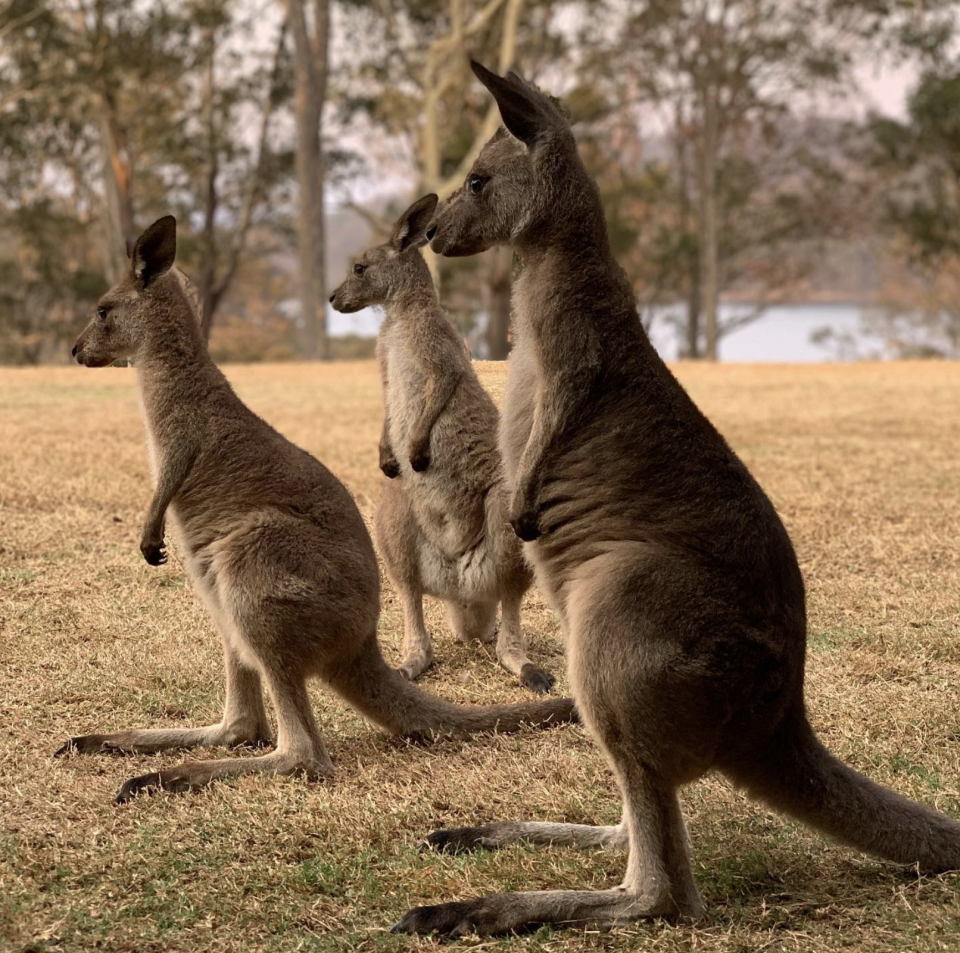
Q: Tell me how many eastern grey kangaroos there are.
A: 3